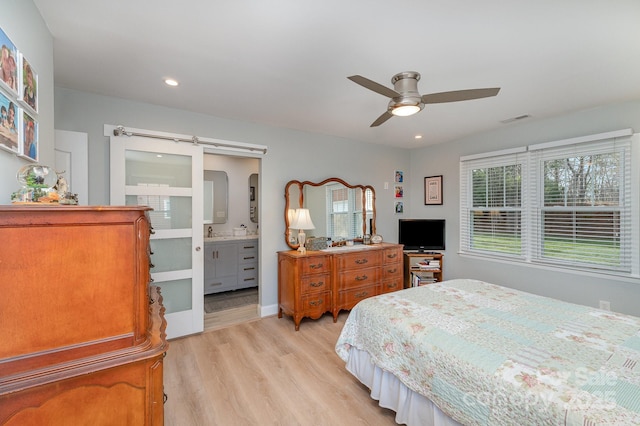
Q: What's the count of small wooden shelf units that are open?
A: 1